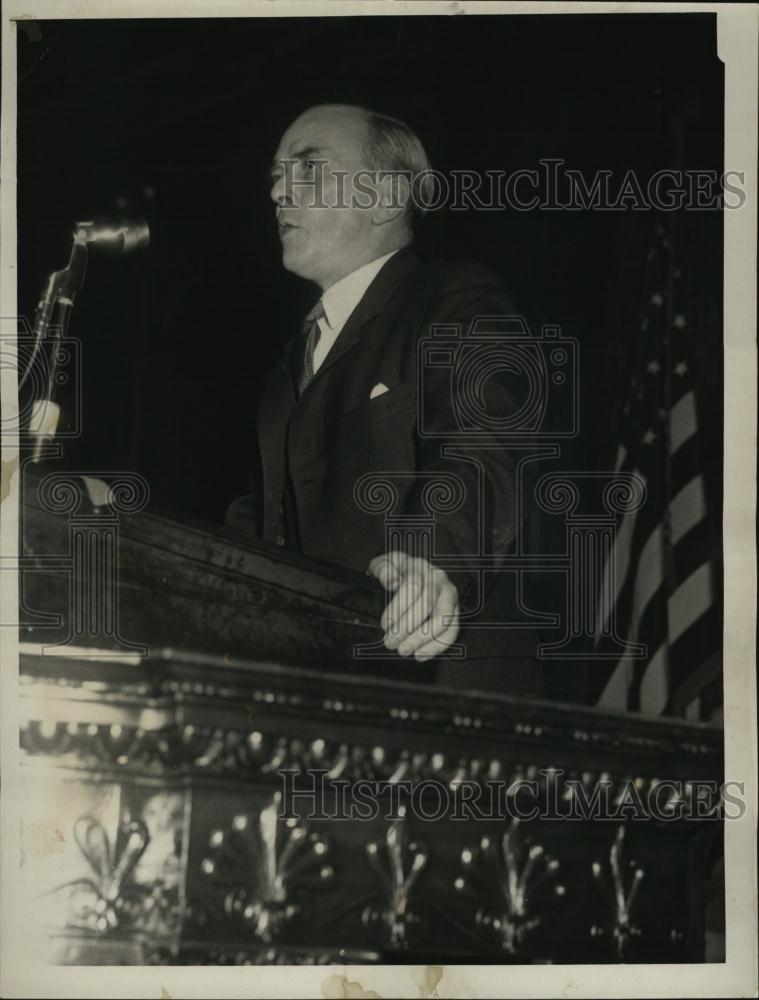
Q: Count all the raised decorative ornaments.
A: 5